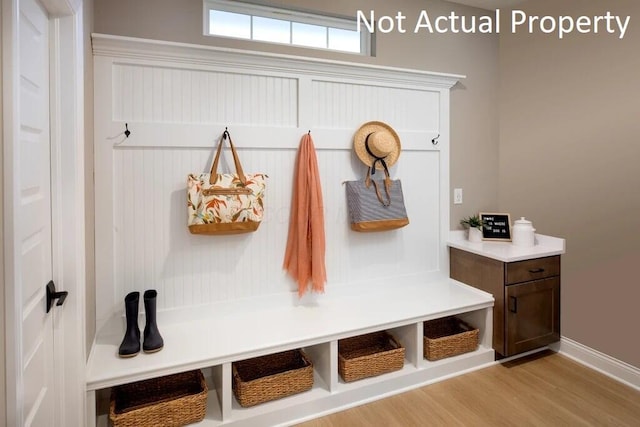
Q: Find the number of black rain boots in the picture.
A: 2